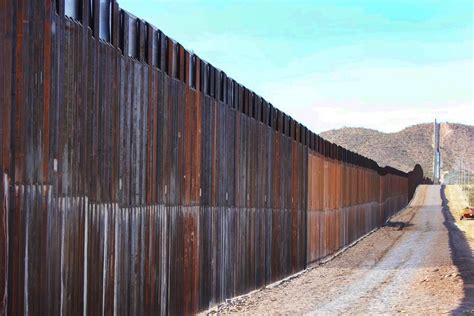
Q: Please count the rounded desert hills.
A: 2